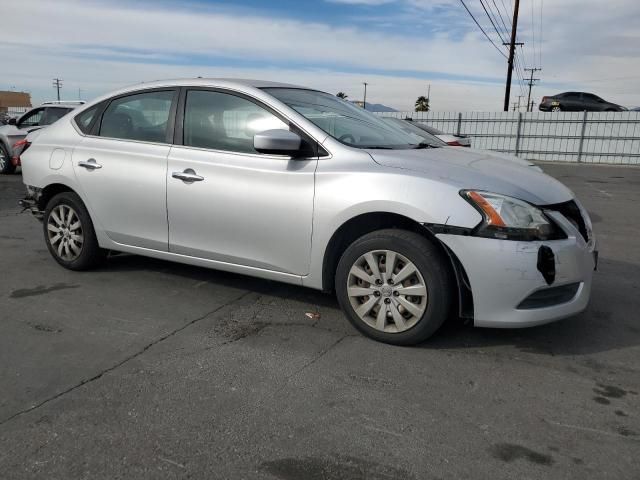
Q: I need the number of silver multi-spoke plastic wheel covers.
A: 2